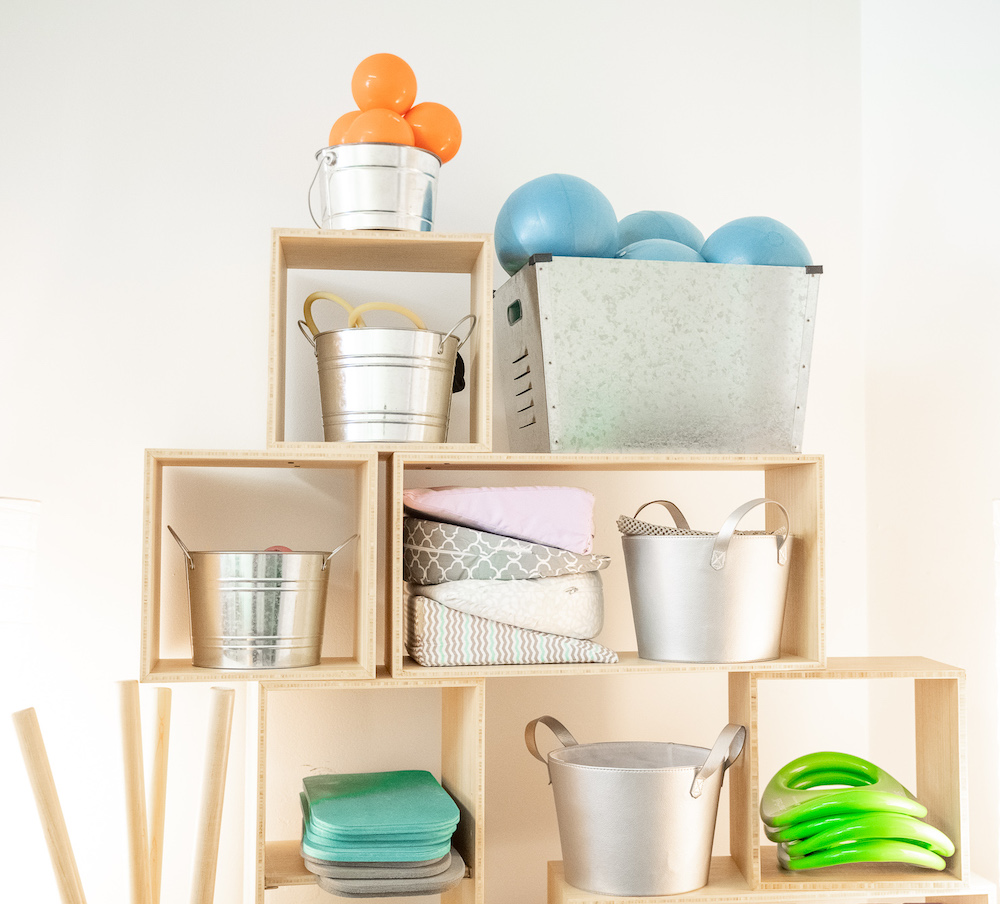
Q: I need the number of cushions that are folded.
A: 4